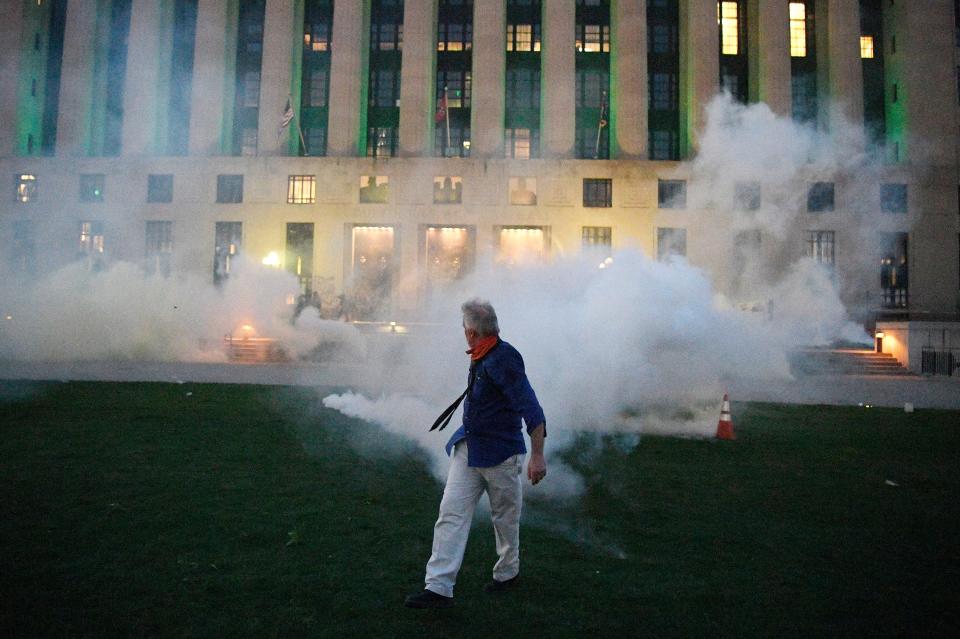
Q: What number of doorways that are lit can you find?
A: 3